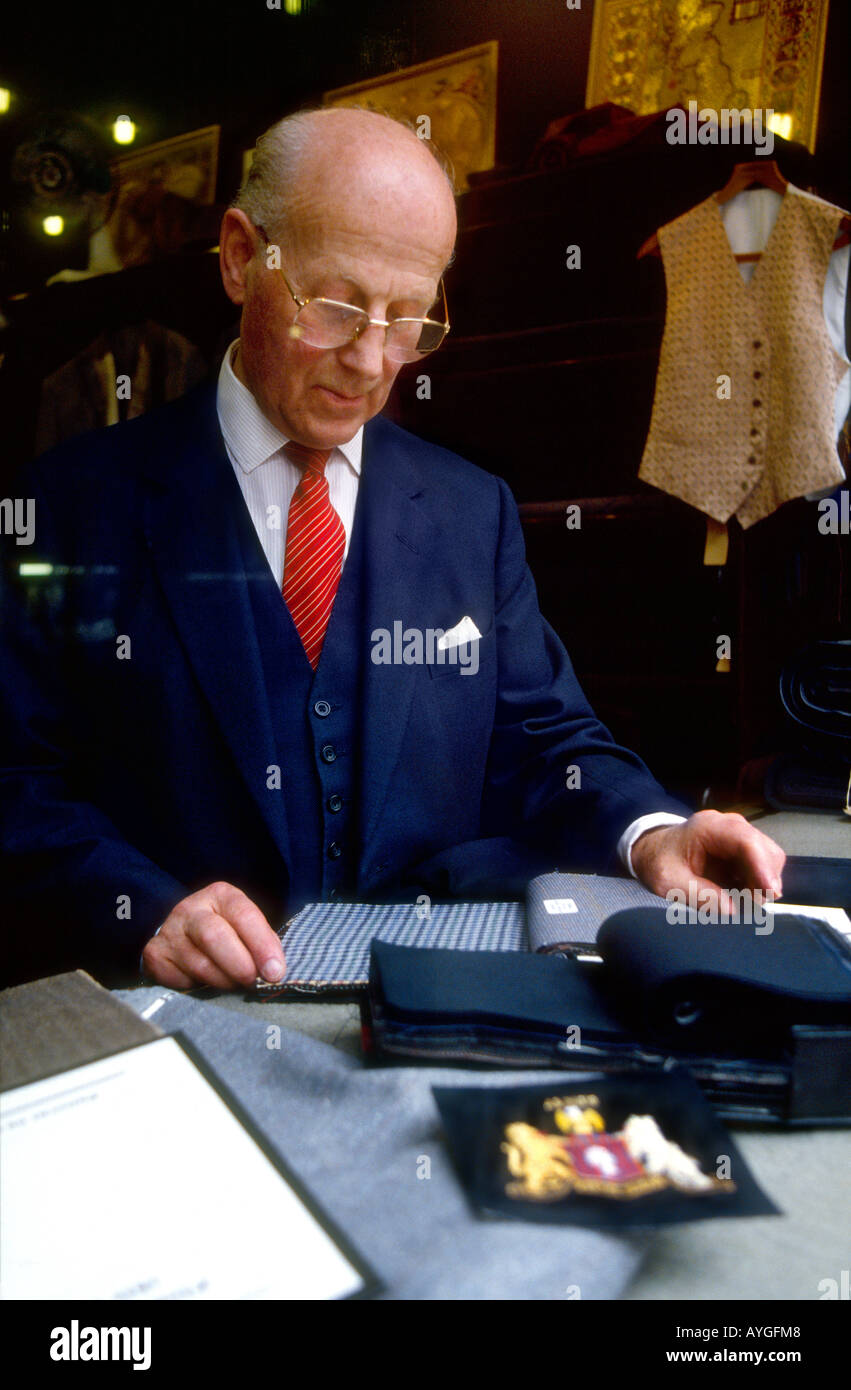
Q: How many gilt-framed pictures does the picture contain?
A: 3